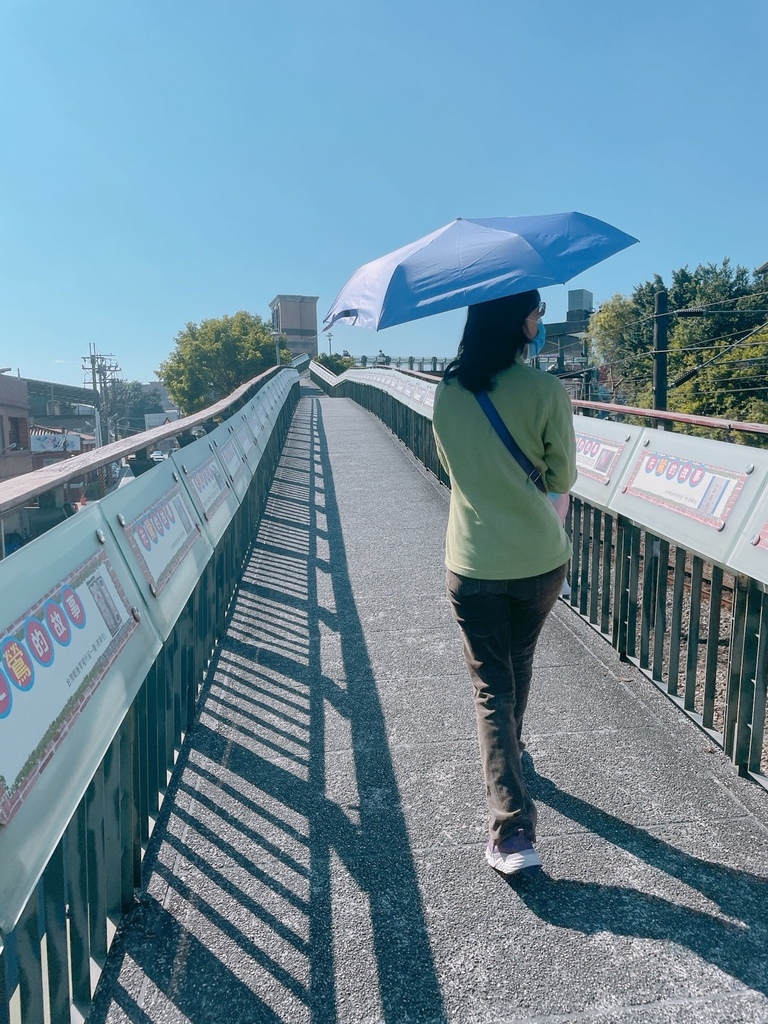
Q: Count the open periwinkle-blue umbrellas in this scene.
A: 1